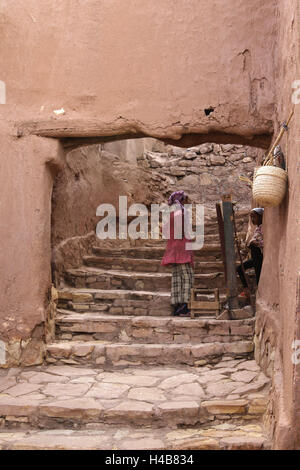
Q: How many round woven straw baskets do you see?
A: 1